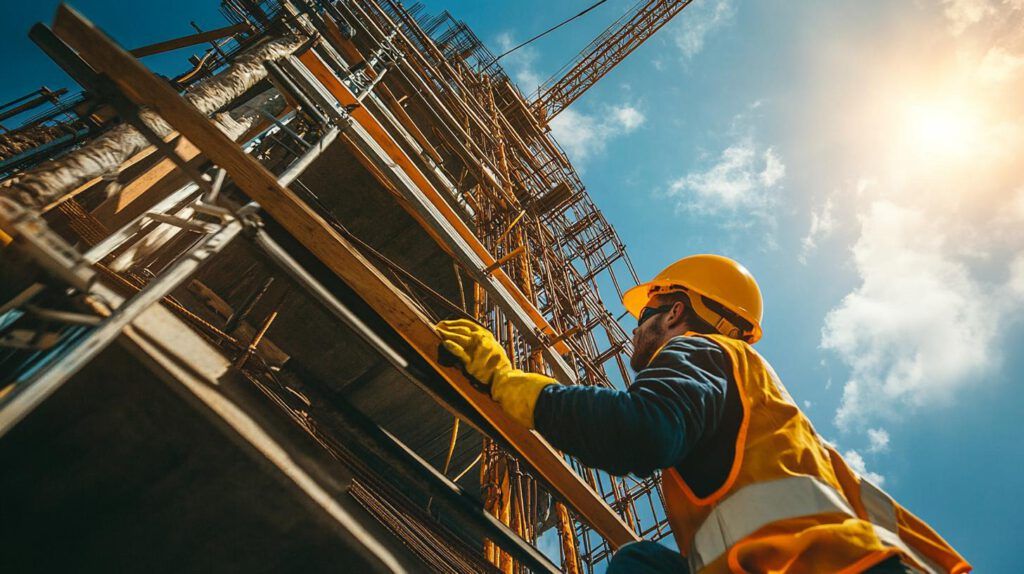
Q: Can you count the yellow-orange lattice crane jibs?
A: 1